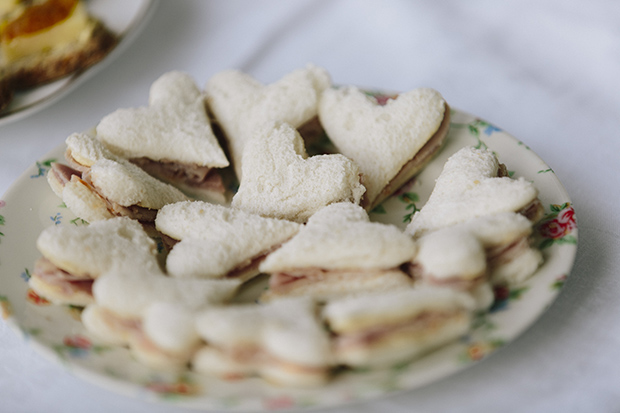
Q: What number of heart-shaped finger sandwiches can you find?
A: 13